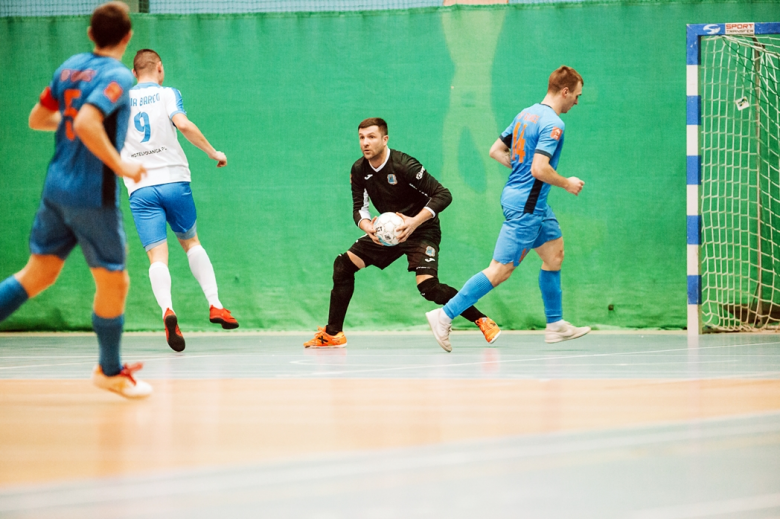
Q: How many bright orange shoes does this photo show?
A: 2